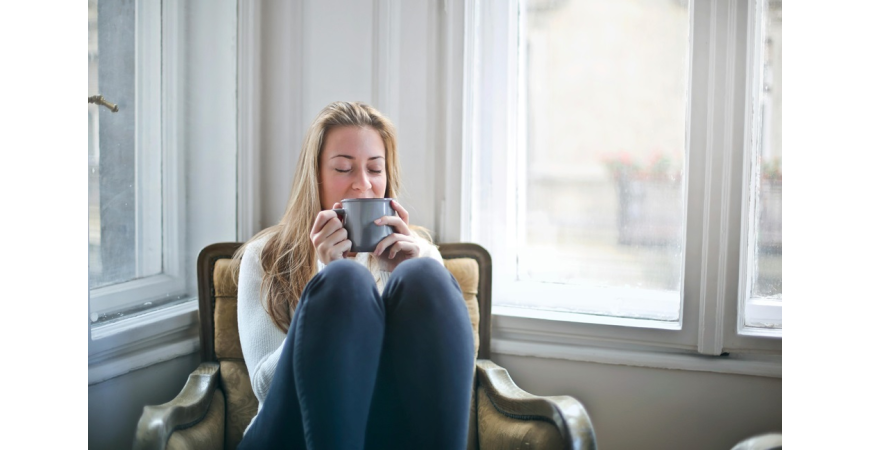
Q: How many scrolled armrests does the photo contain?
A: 2